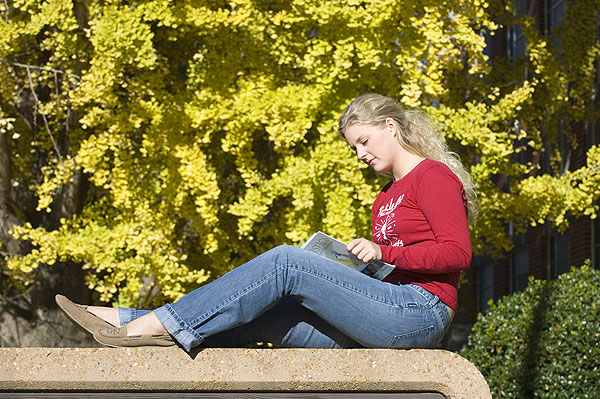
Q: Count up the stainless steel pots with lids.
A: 0